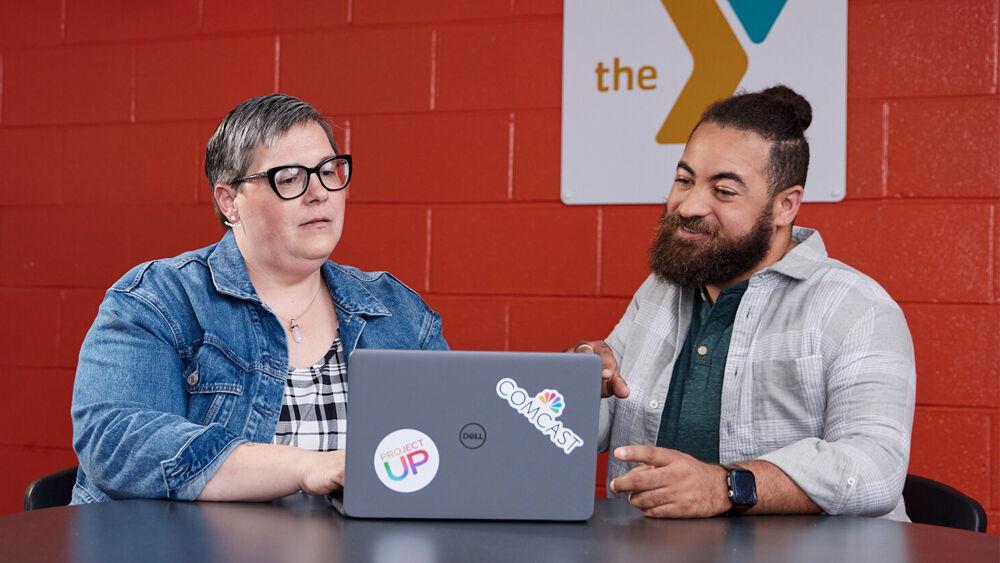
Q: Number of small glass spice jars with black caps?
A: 0